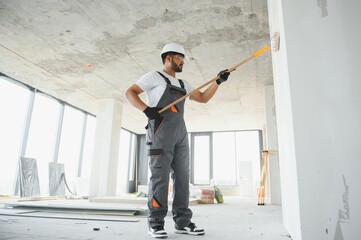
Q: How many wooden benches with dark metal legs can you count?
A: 0